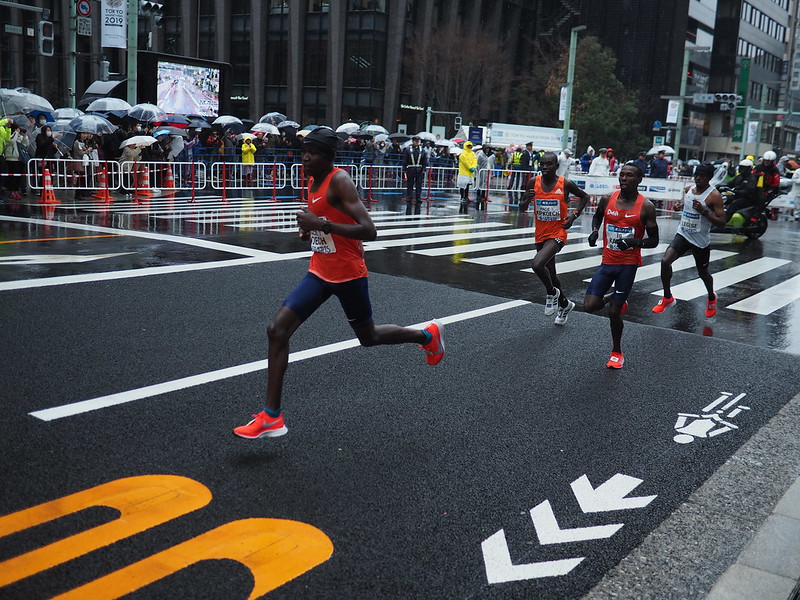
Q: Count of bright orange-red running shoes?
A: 6